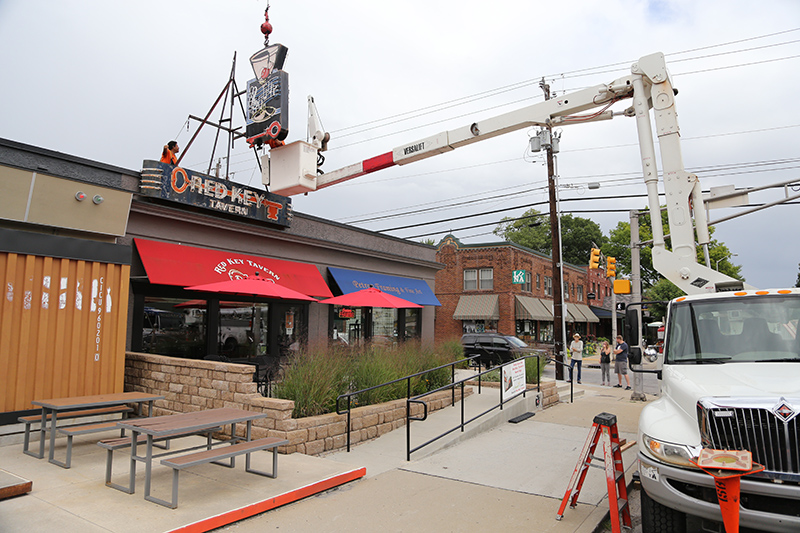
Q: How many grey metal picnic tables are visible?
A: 2